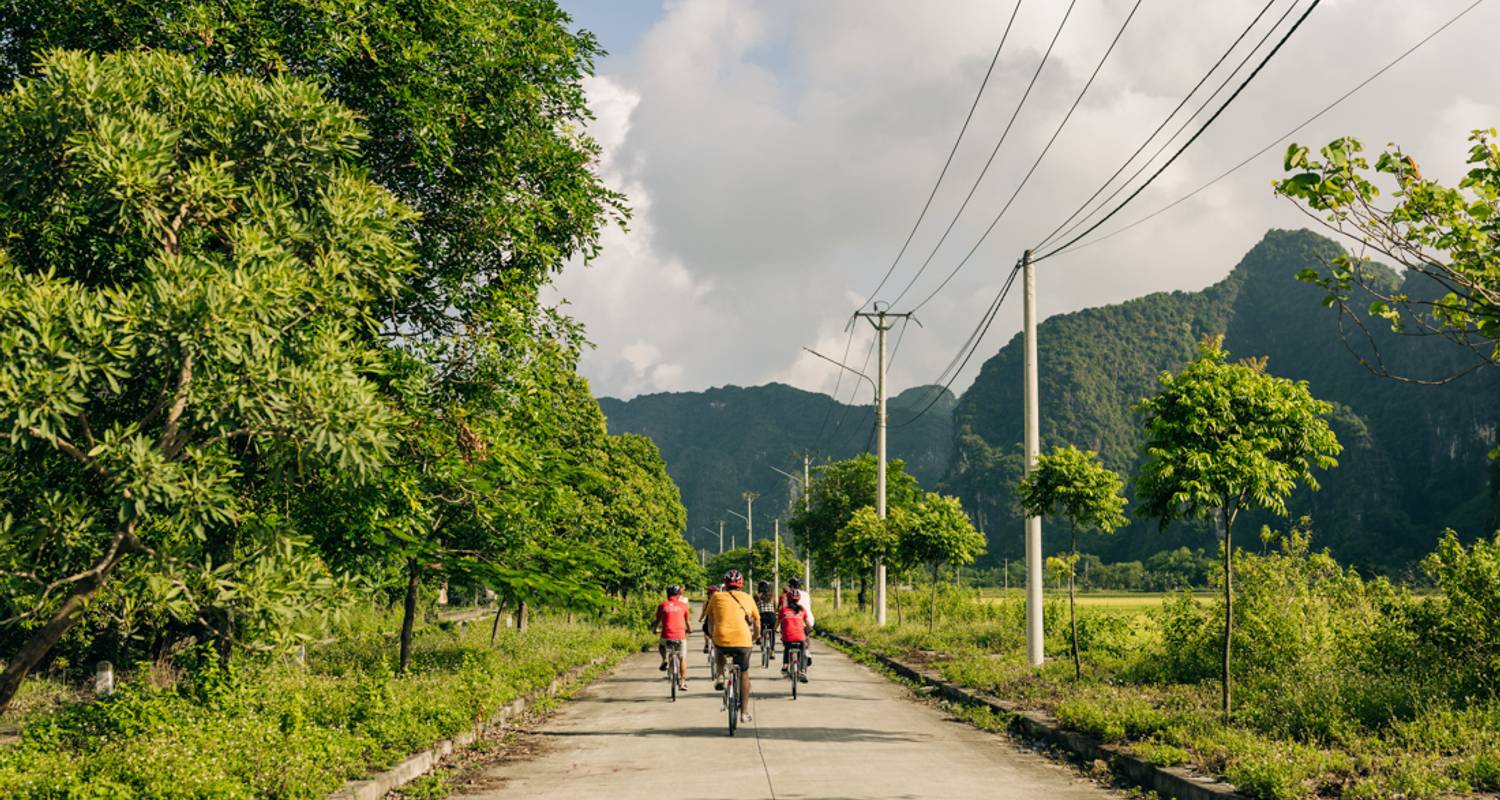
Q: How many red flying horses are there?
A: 0